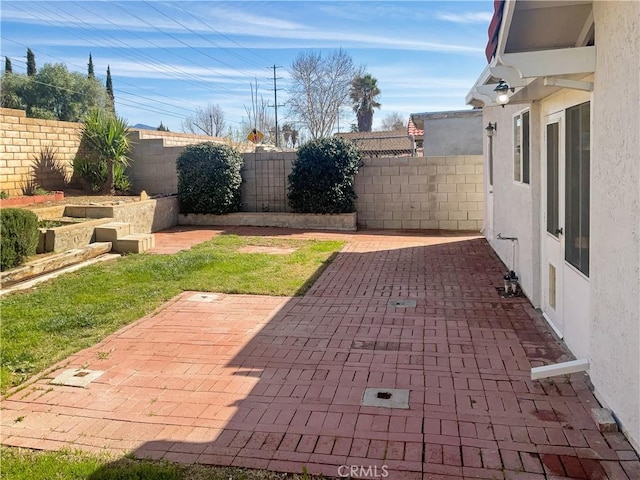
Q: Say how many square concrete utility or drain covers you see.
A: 4